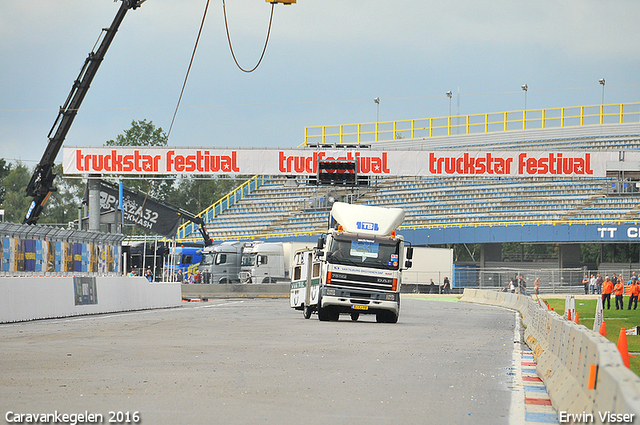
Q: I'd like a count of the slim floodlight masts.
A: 4